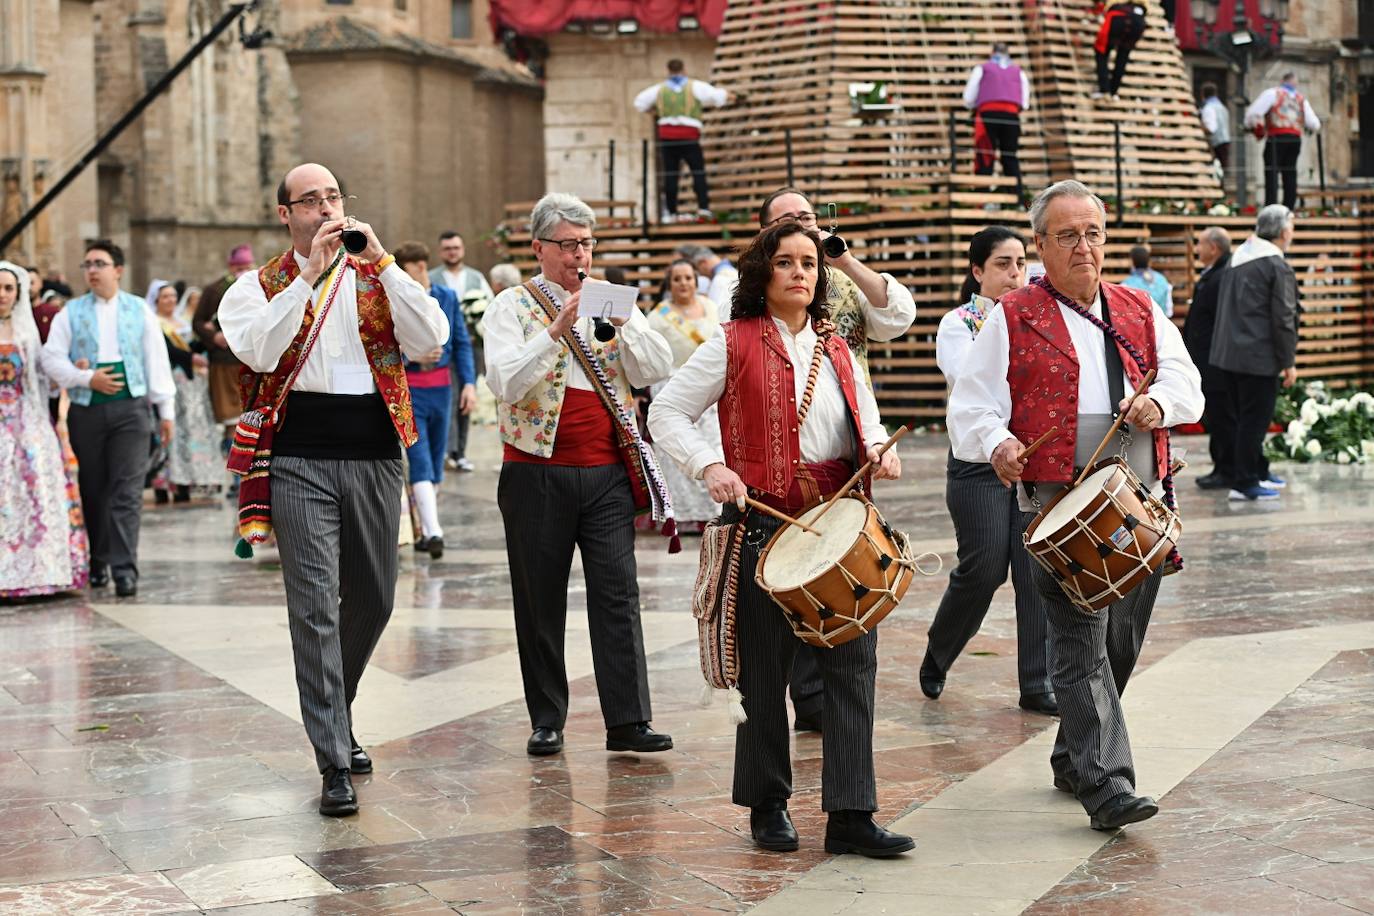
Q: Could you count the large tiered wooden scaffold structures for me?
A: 1